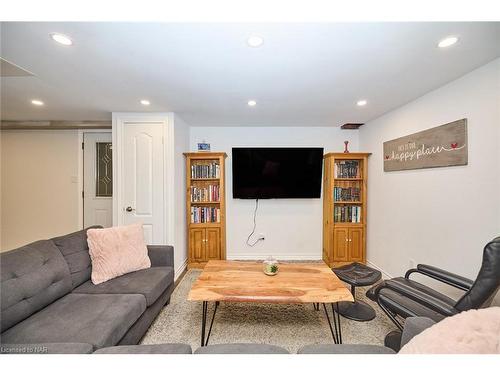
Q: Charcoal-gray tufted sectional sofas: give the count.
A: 1